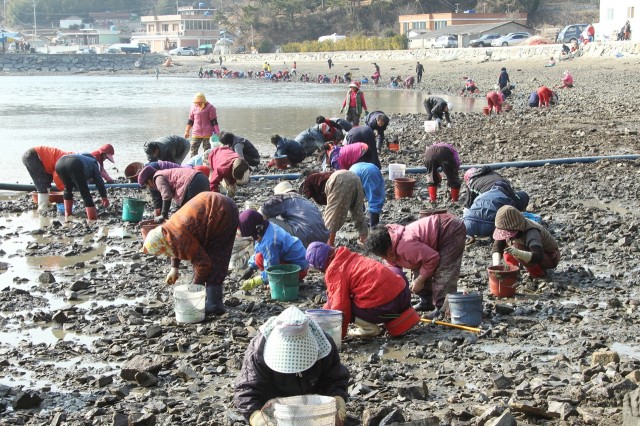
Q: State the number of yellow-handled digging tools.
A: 1